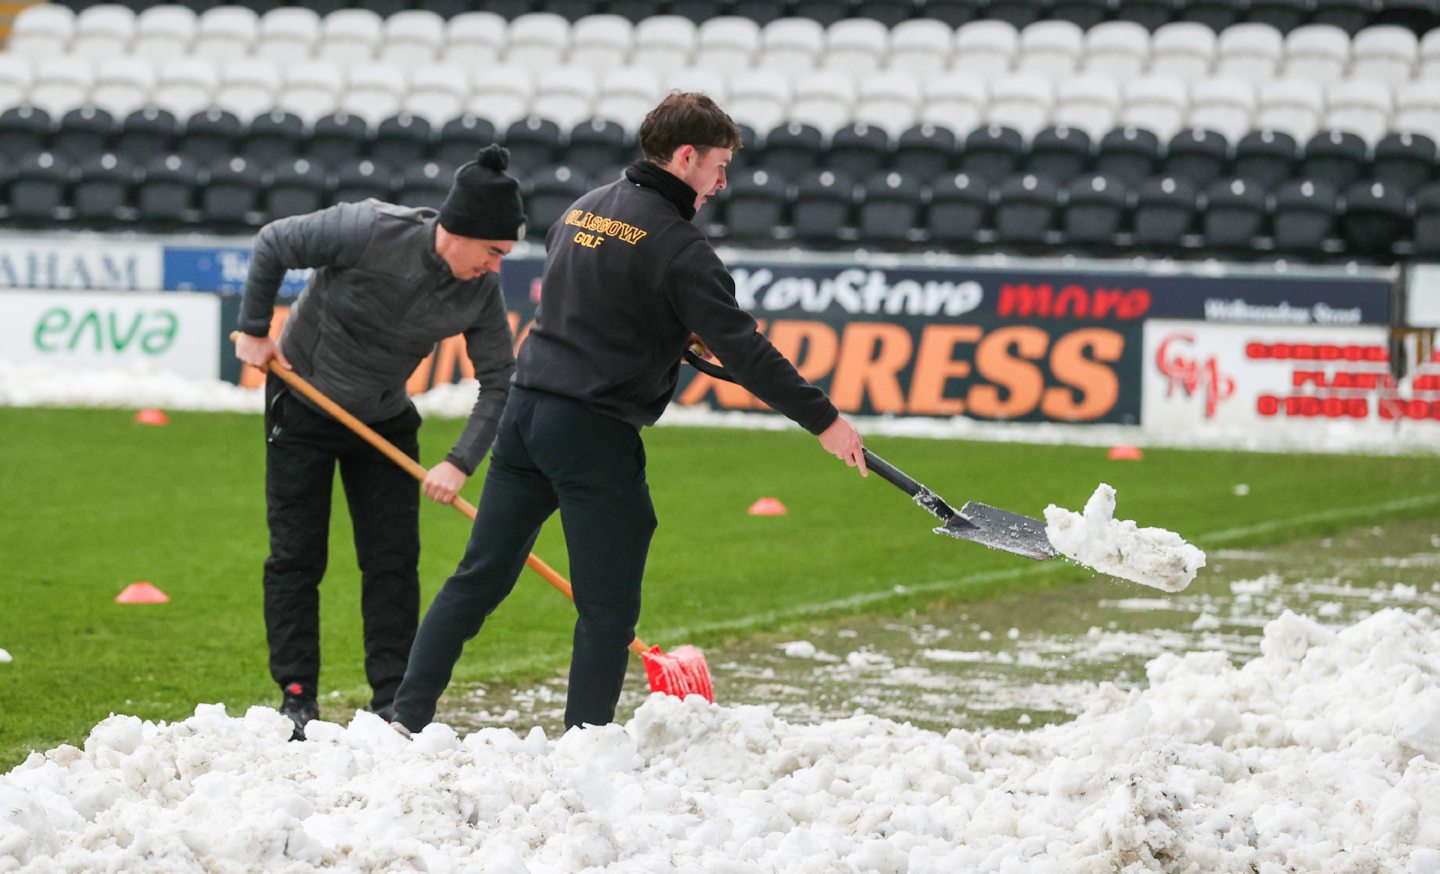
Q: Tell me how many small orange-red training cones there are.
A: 4